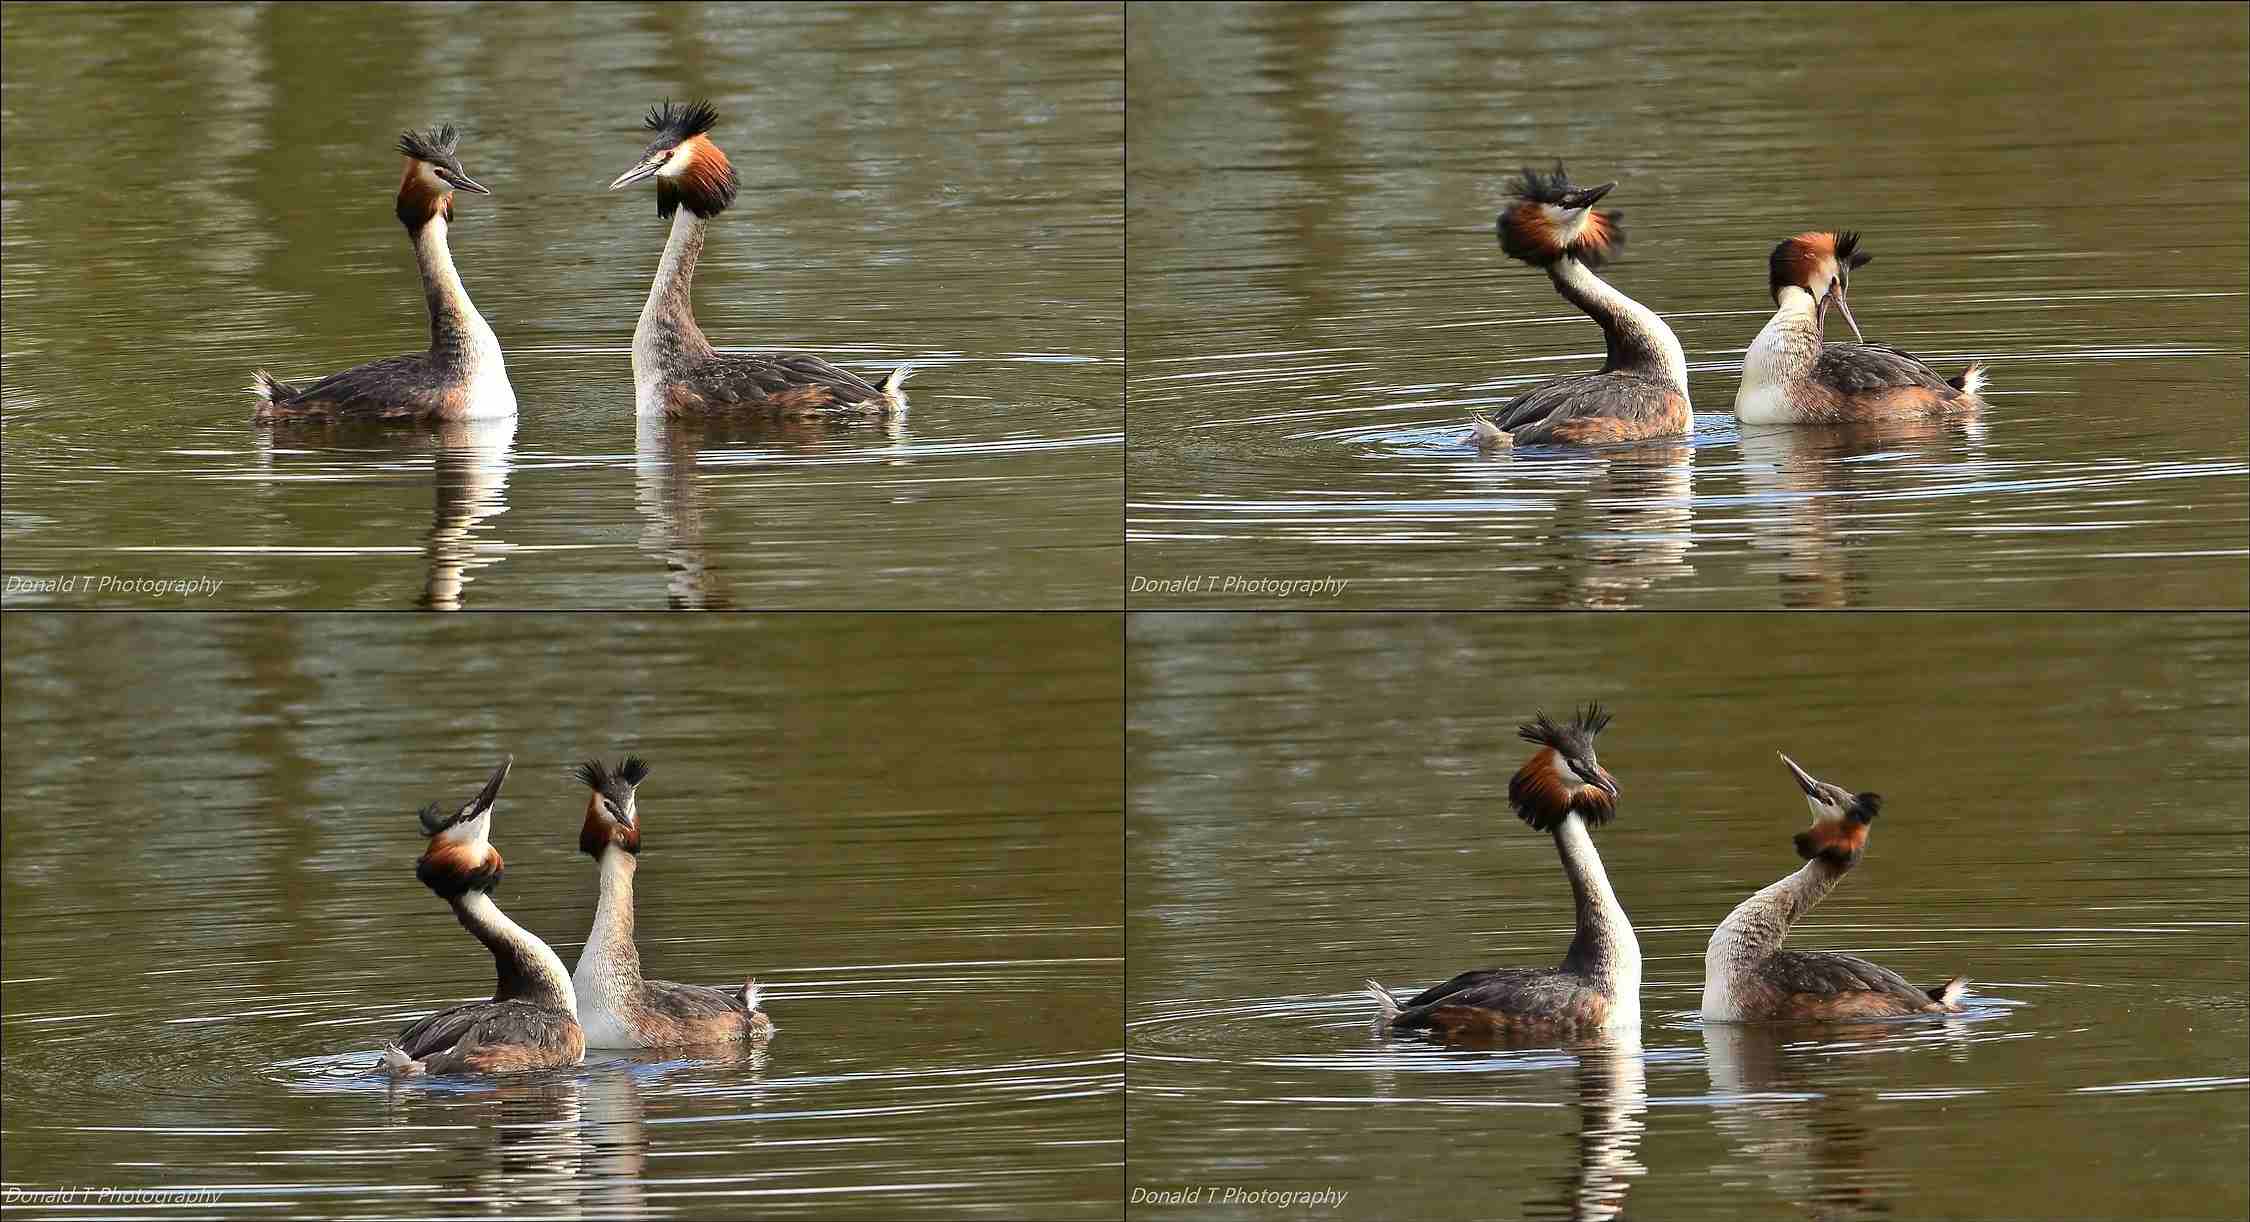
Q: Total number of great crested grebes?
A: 8